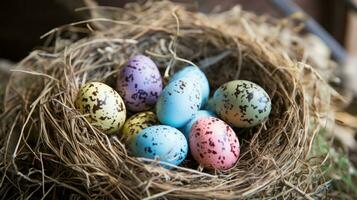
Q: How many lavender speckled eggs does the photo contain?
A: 1